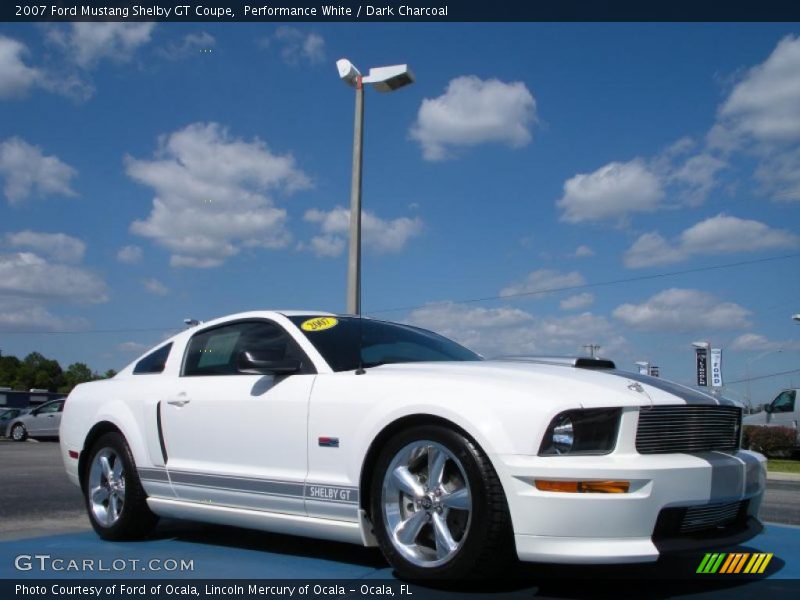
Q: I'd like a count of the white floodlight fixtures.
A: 2